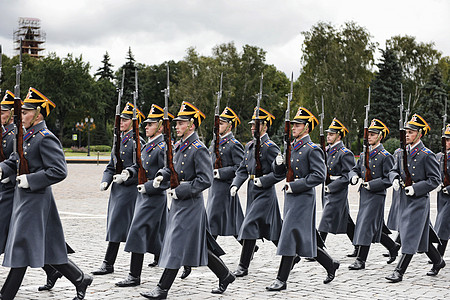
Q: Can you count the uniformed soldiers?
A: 12